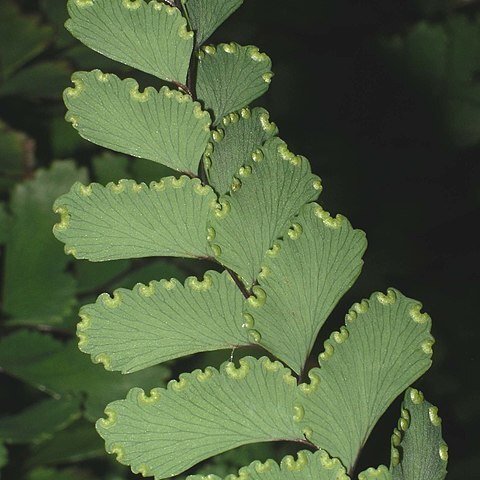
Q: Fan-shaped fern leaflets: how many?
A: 13